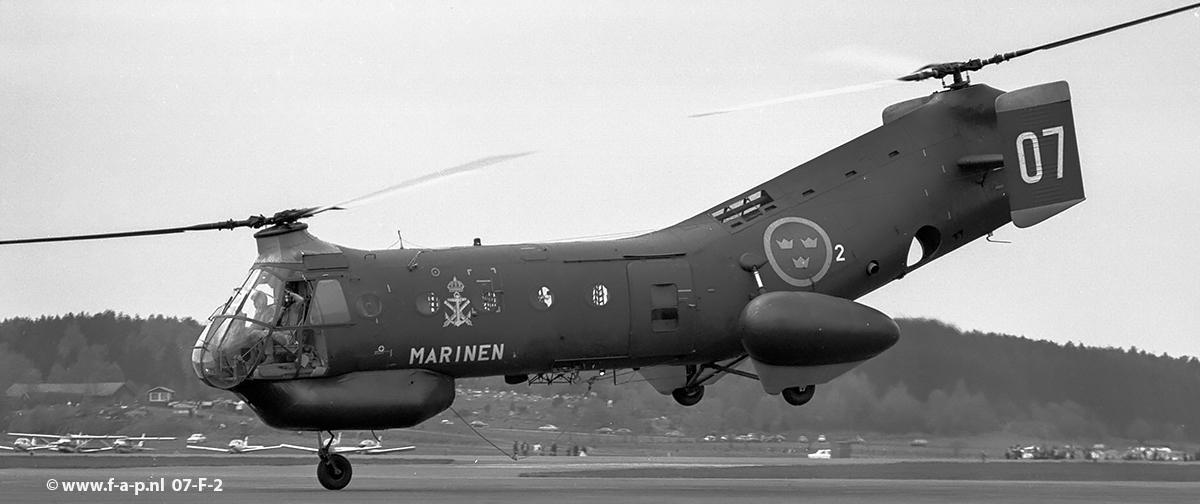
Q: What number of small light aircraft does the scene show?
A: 6